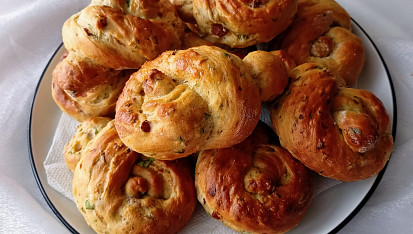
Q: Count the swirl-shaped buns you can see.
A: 8